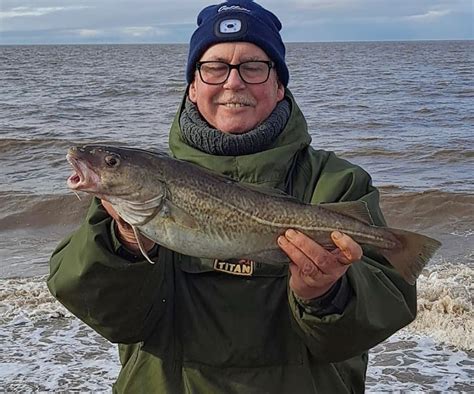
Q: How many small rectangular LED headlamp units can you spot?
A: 1